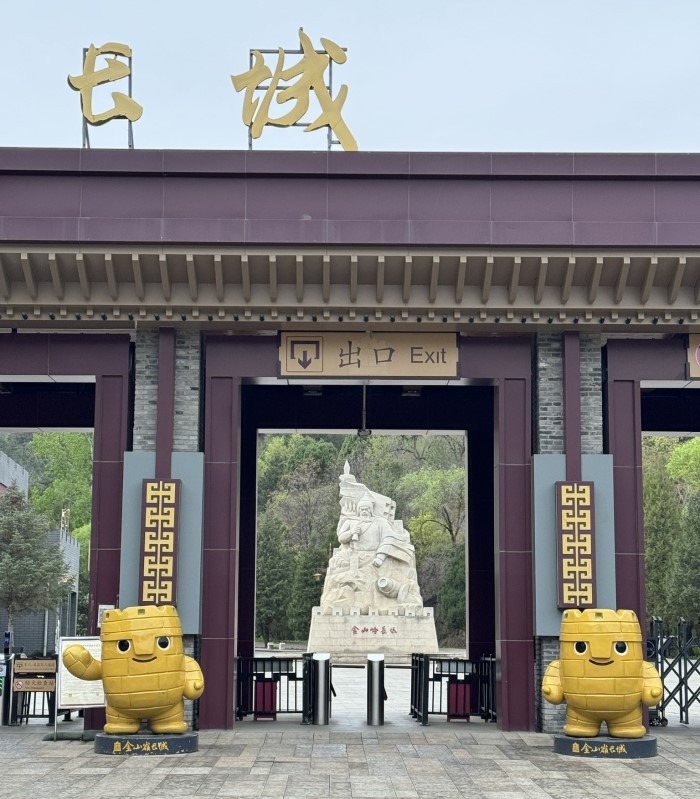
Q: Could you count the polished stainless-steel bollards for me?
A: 2